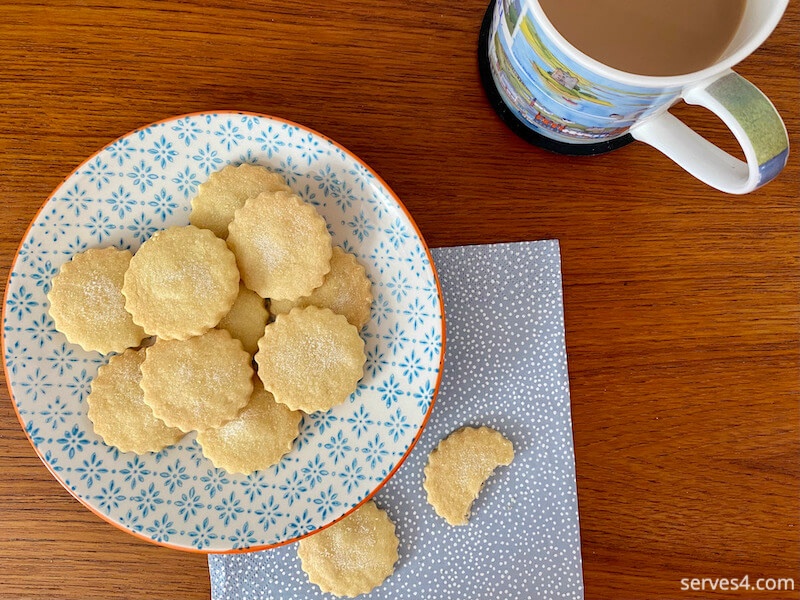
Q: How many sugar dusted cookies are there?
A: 12